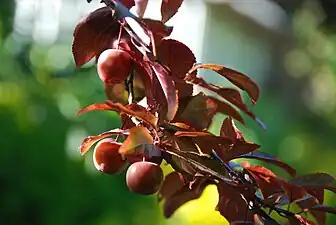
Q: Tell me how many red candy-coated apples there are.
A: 0